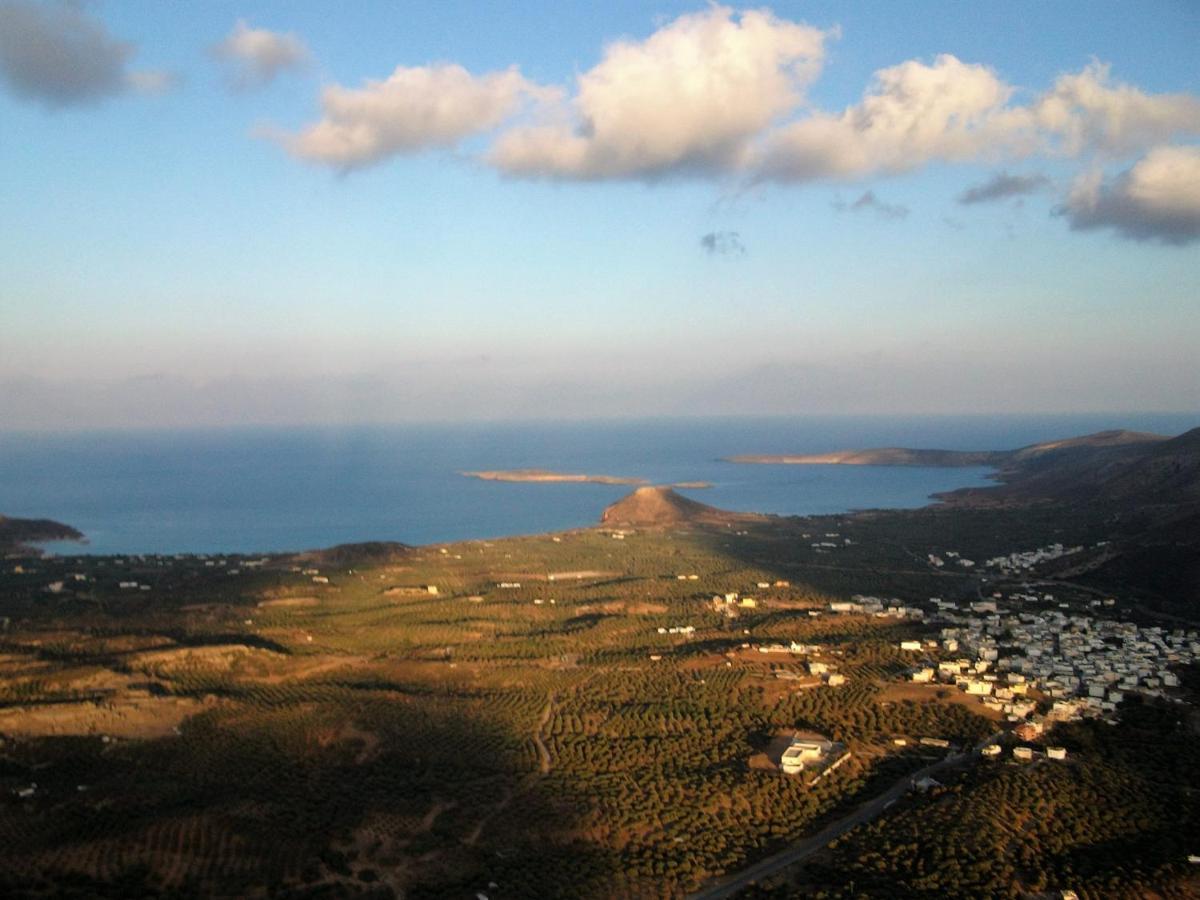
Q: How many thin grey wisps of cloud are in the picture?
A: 3